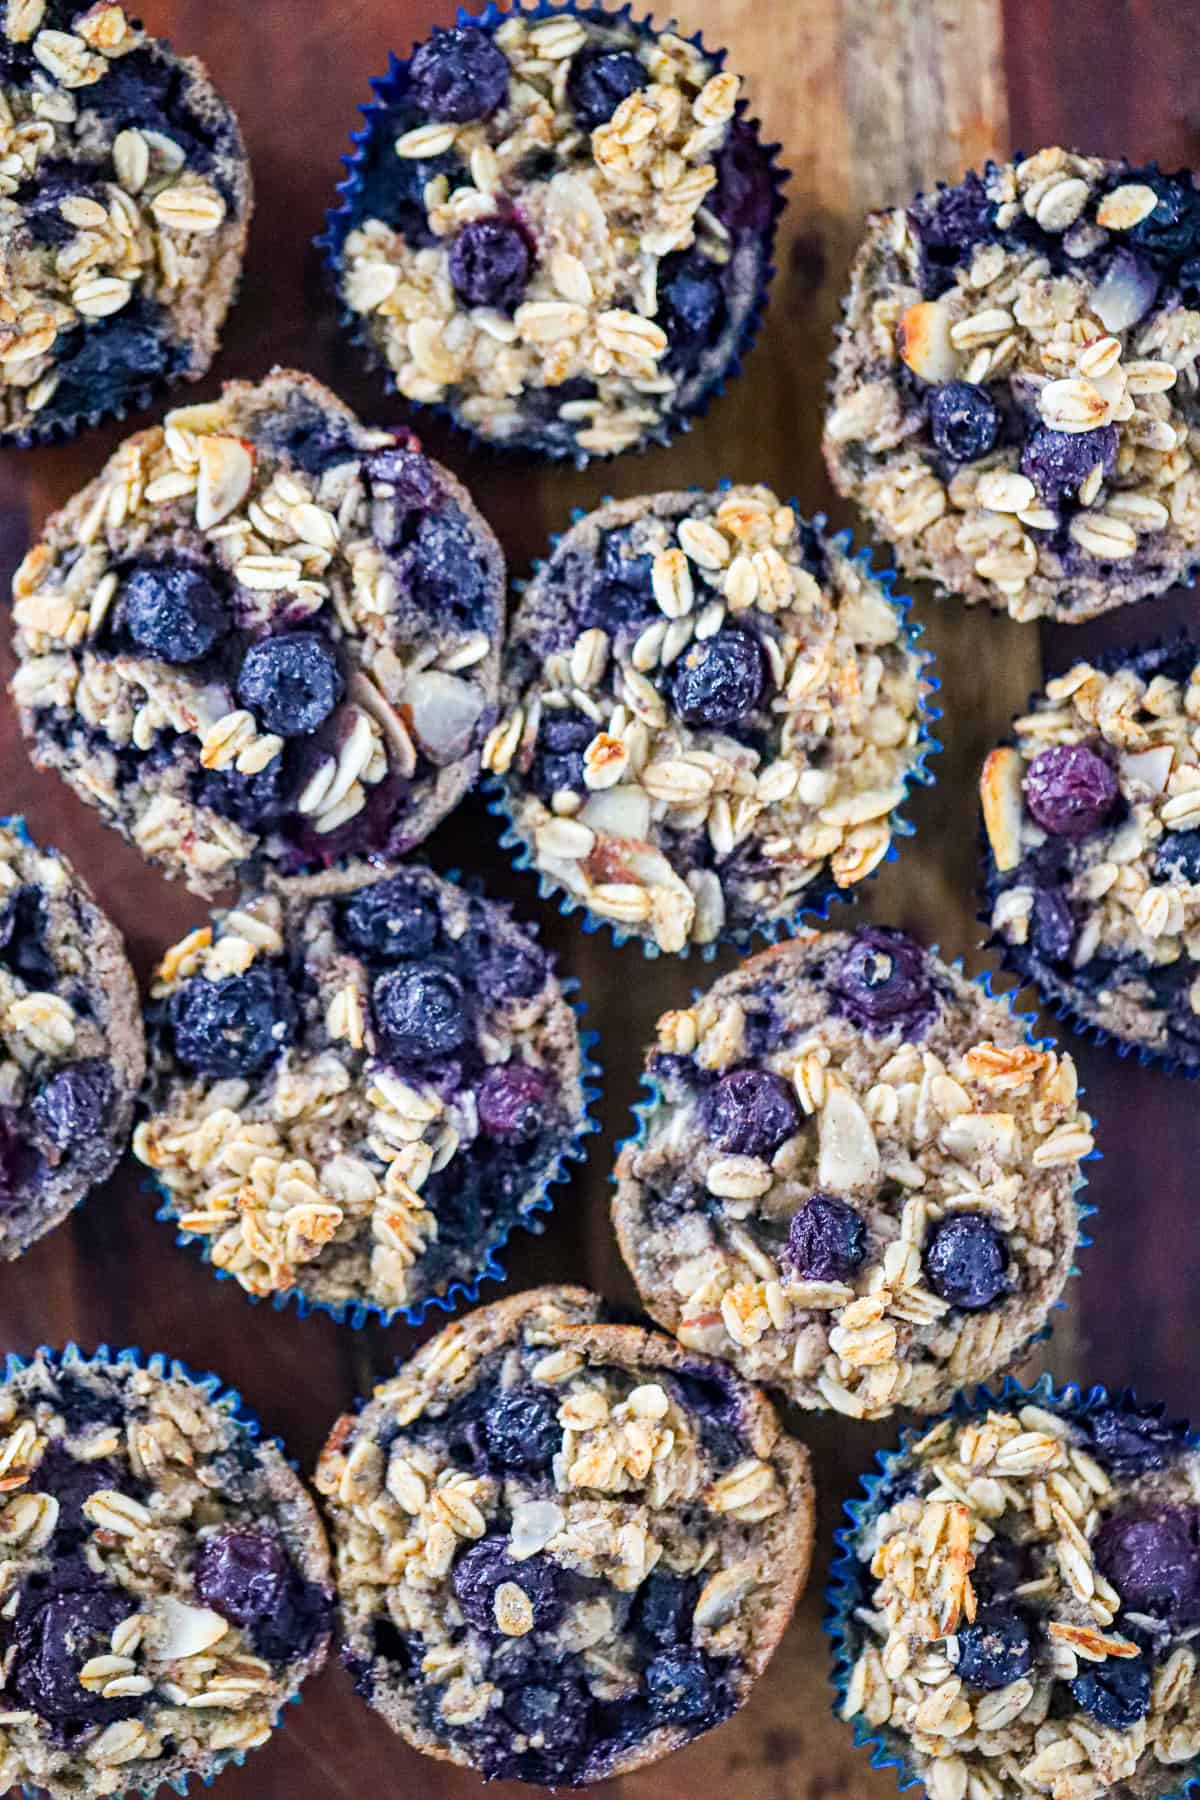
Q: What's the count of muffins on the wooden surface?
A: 12